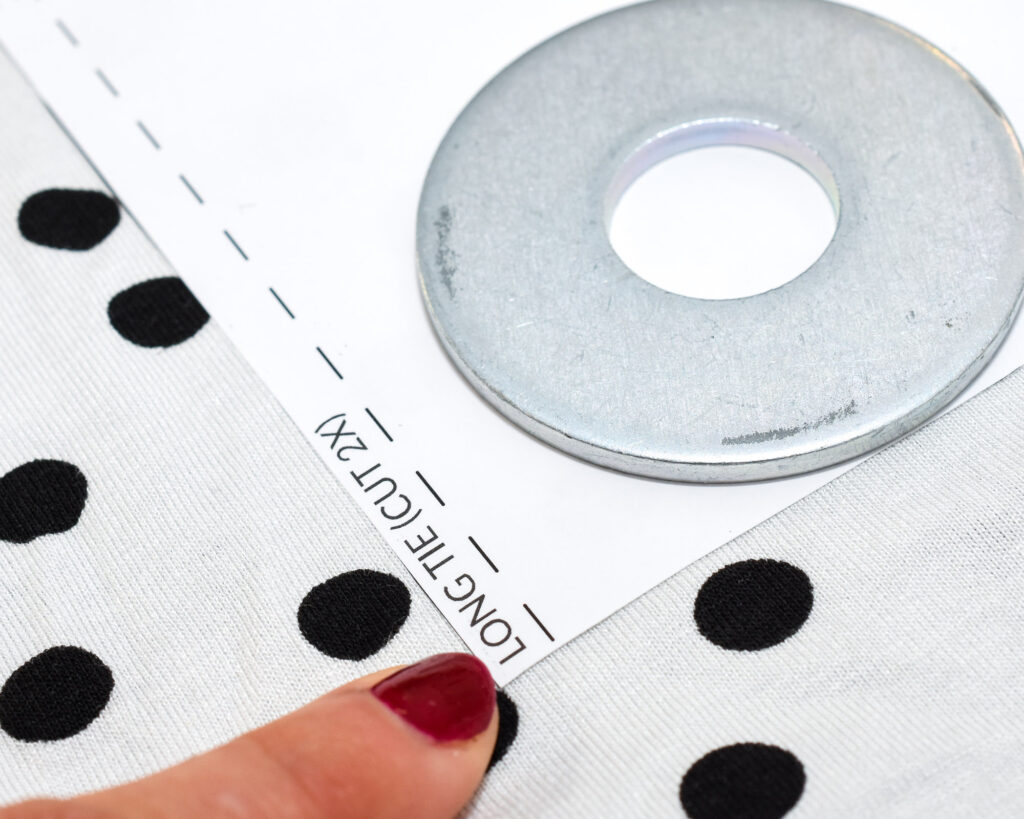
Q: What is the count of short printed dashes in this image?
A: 11